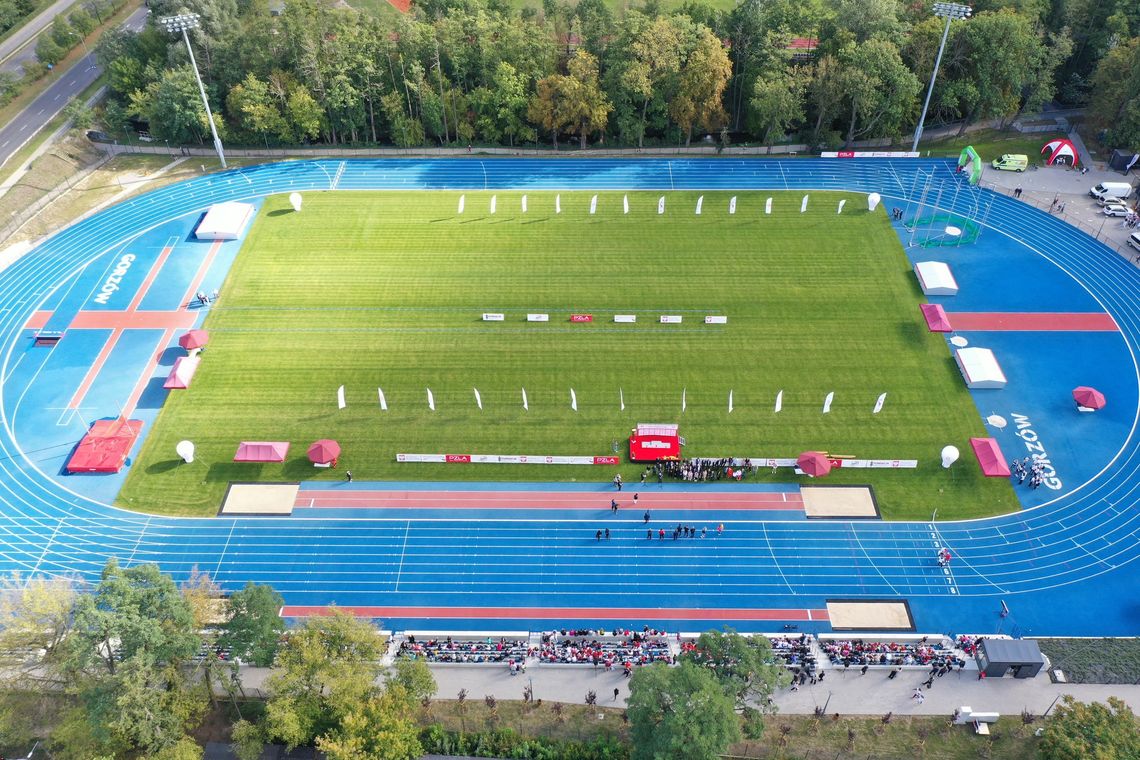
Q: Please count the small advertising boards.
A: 6